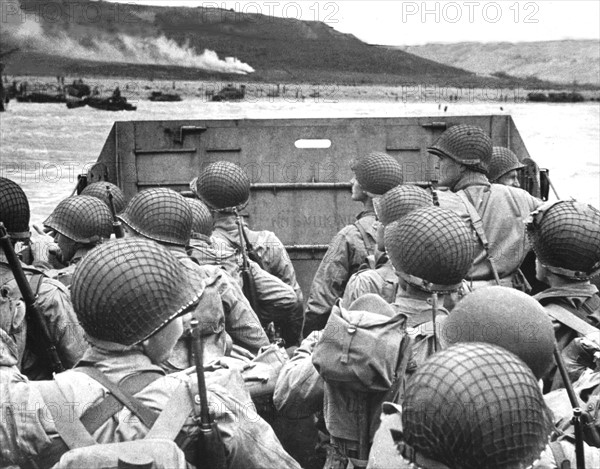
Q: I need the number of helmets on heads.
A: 15